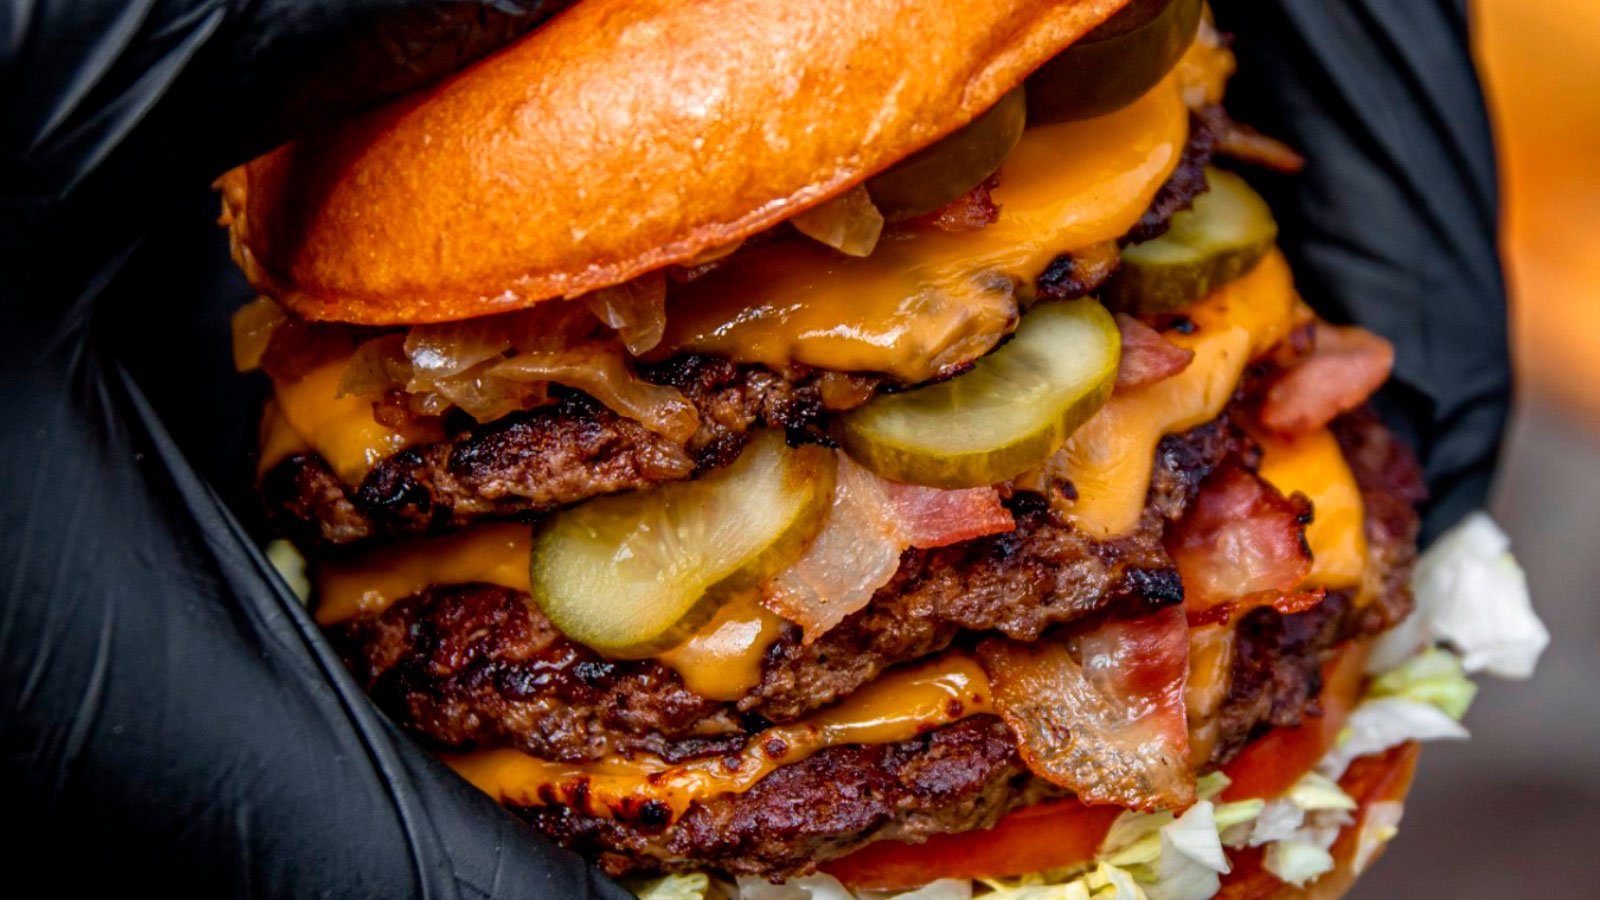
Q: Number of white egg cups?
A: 0